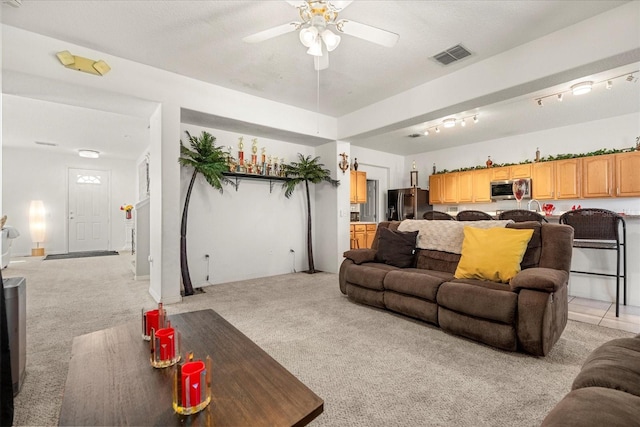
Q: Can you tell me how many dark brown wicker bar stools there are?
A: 4